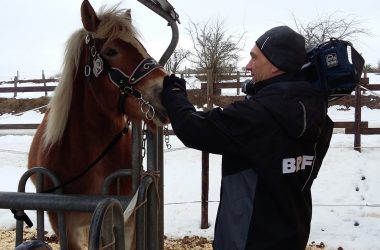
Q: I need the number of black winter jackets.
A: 1